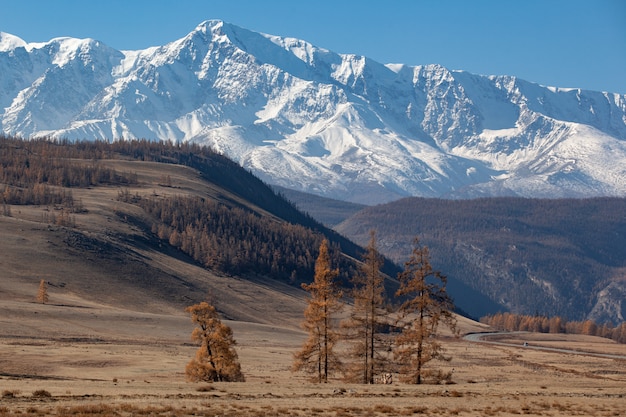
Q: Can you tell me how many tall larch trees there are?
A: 3